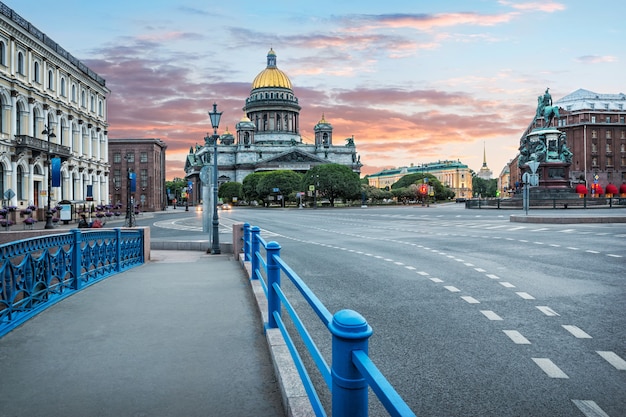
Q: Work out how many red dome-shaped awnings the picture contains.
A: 4